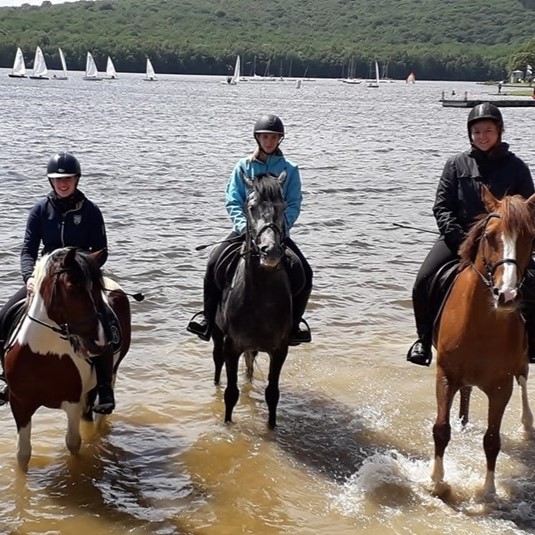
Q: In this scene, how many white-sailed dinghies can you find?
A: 8